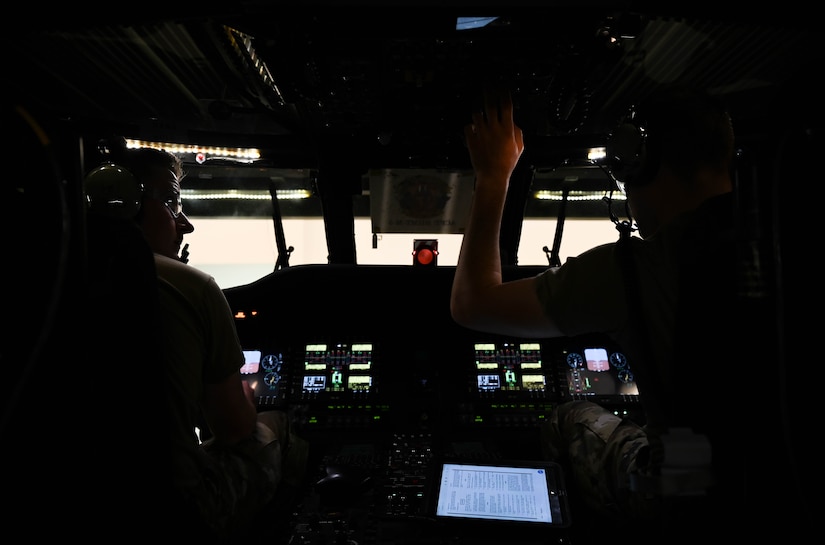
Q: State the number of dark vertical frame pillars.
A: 2